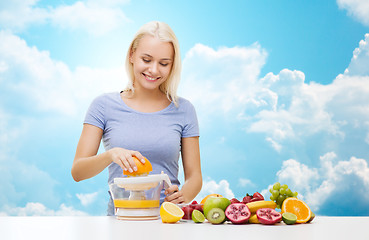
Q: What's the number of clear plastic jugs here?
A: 1